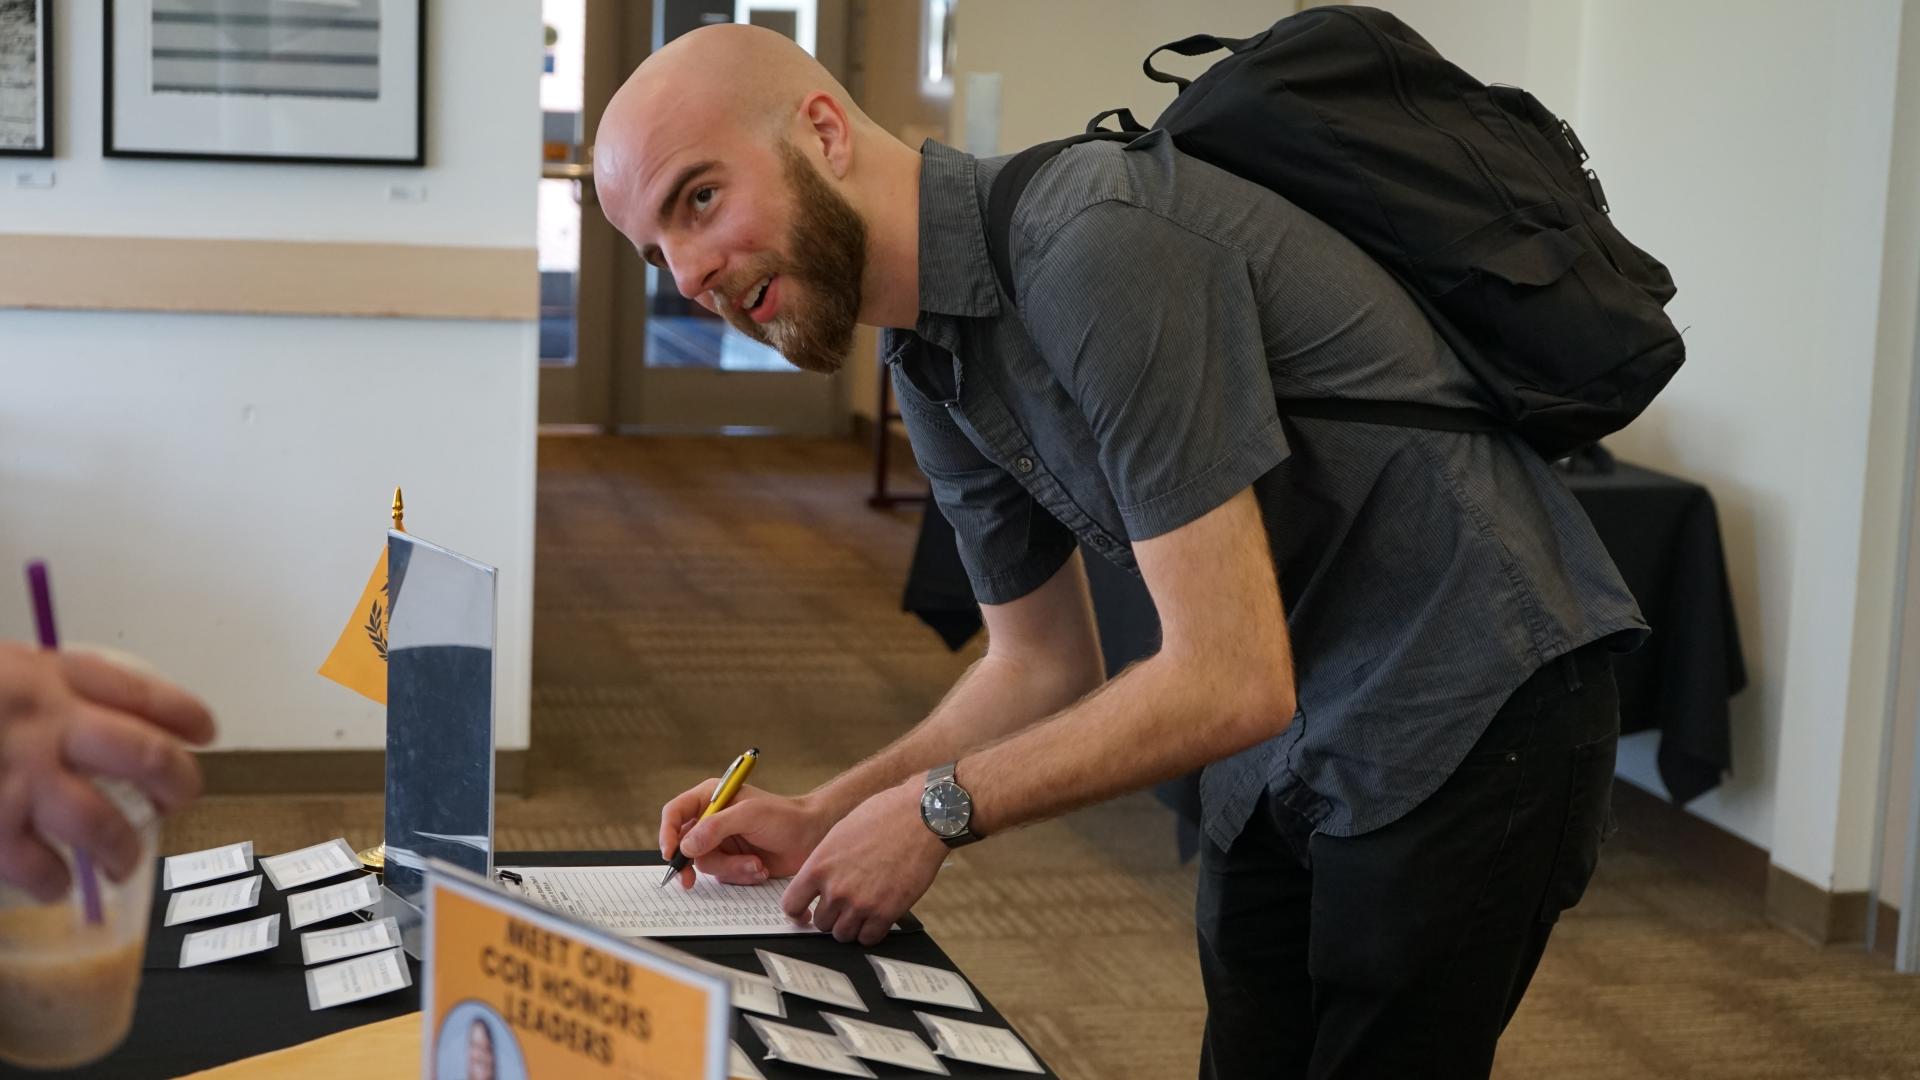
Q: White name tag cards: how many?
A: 14